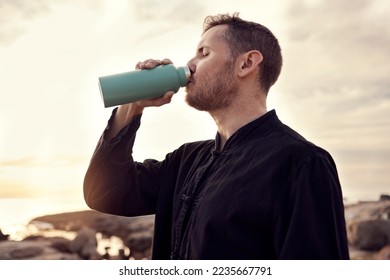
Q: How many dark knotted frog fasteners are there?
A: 3